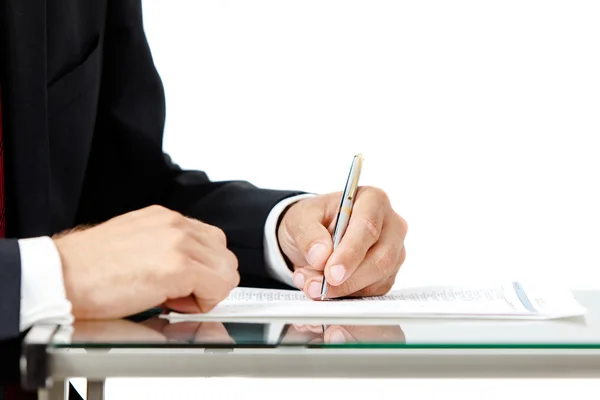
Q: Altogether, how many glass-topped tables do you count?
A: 1